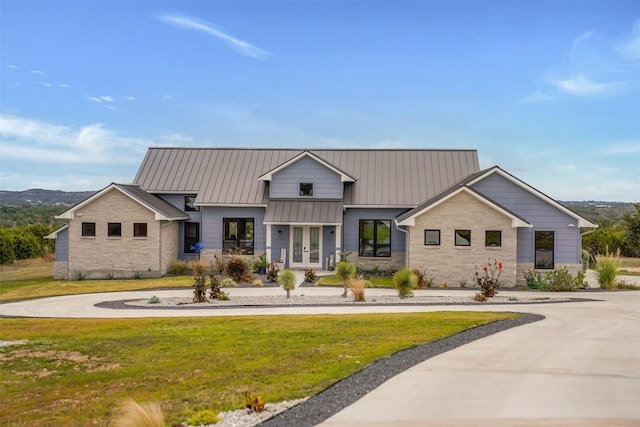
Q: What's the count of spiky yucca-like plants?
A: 3